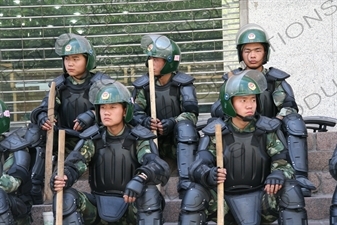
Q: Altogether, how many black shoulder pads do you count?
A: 11